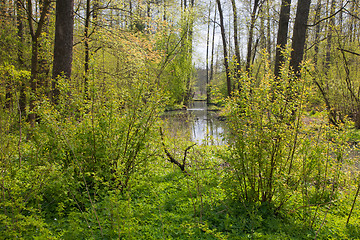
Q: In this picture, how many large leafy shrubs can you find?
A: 2